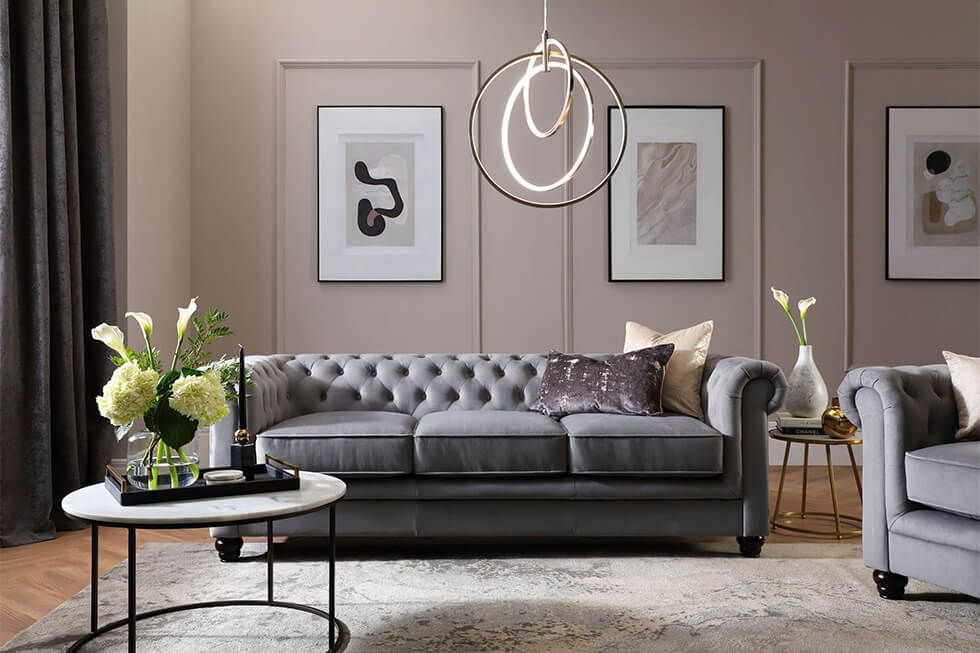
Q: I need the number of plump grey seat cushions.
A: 4